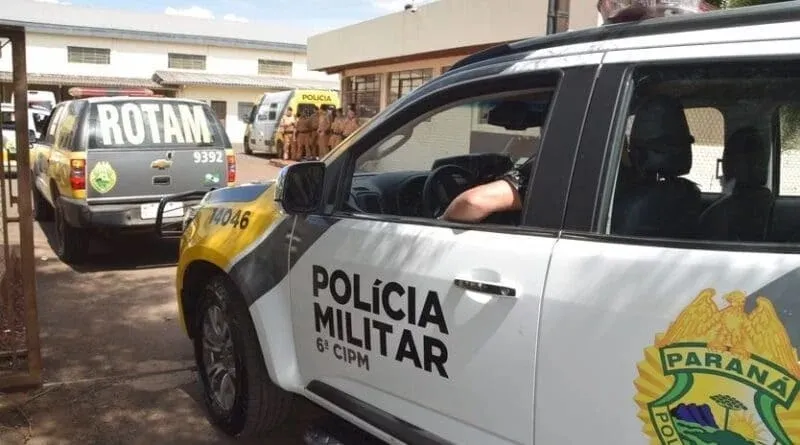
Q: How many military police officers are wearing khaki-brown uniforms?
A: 6